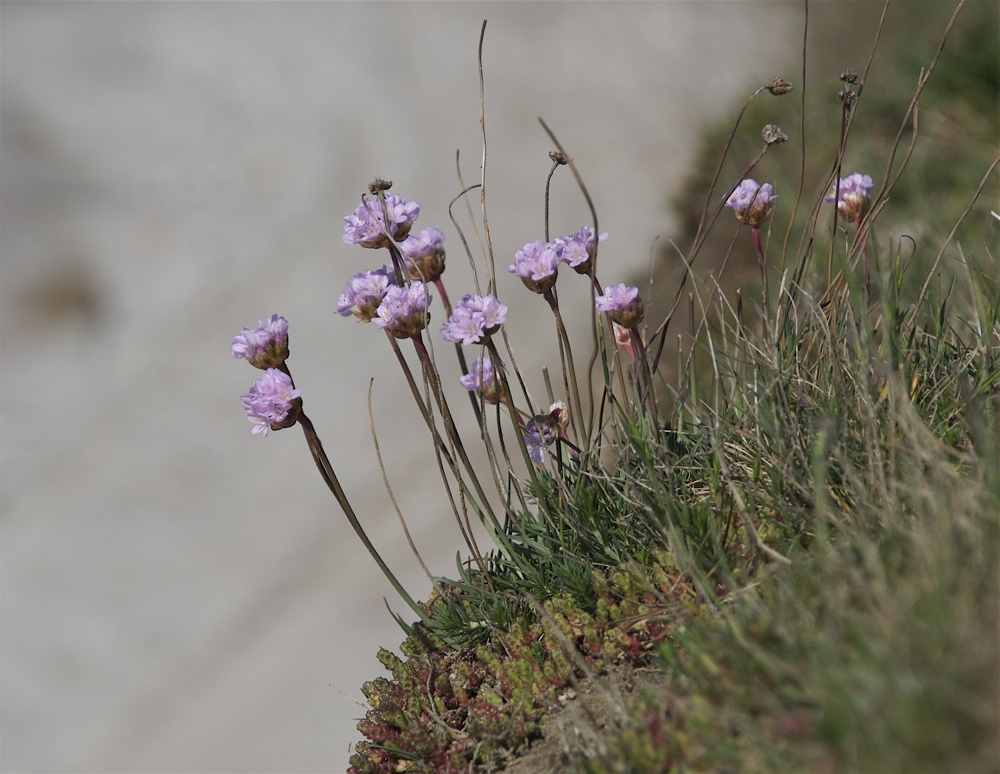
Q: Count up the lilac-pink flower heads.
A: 14